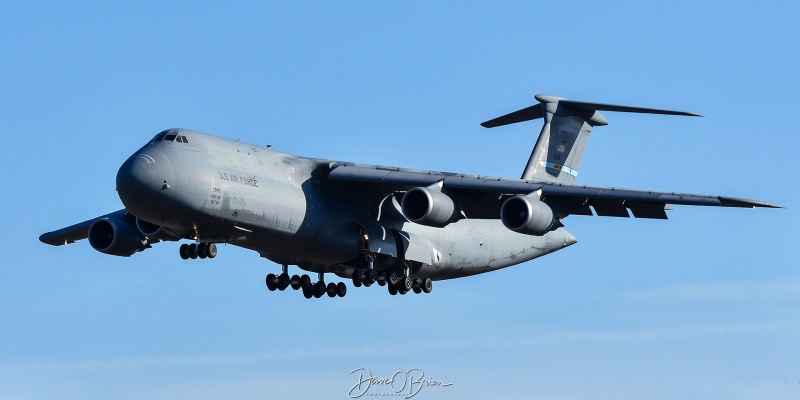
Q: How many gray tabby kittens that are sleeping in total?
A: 0